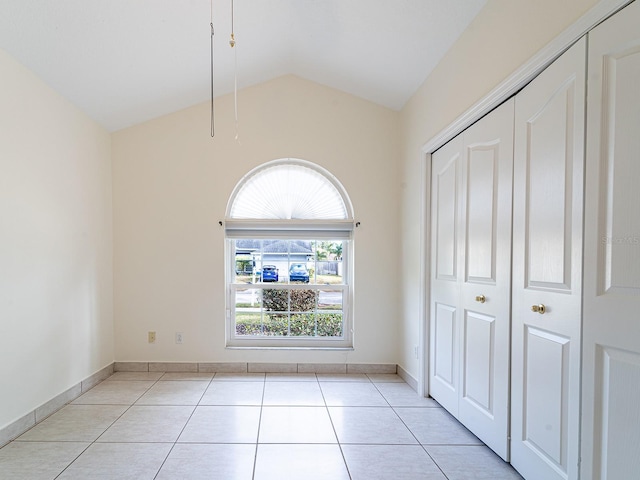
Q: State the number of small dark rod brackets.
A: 2